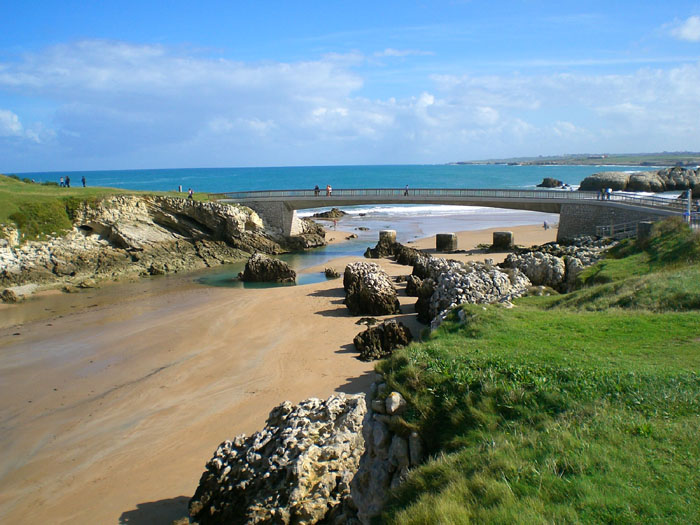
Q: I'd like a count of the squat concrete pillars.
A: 3